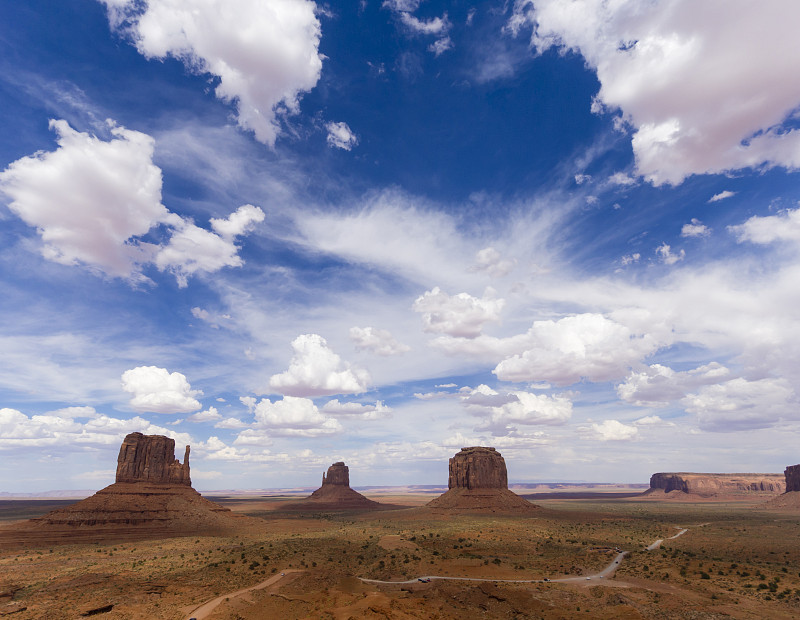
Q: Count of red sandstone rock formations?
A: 5